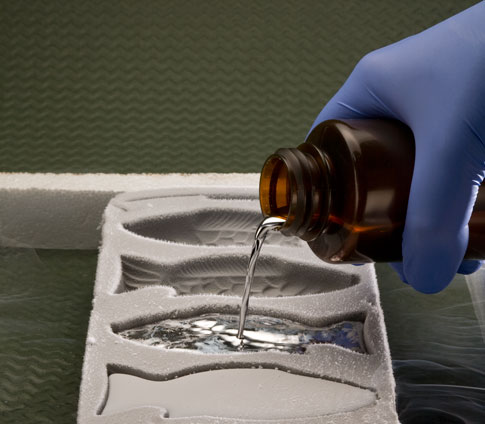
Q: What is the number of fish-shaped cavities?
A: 4